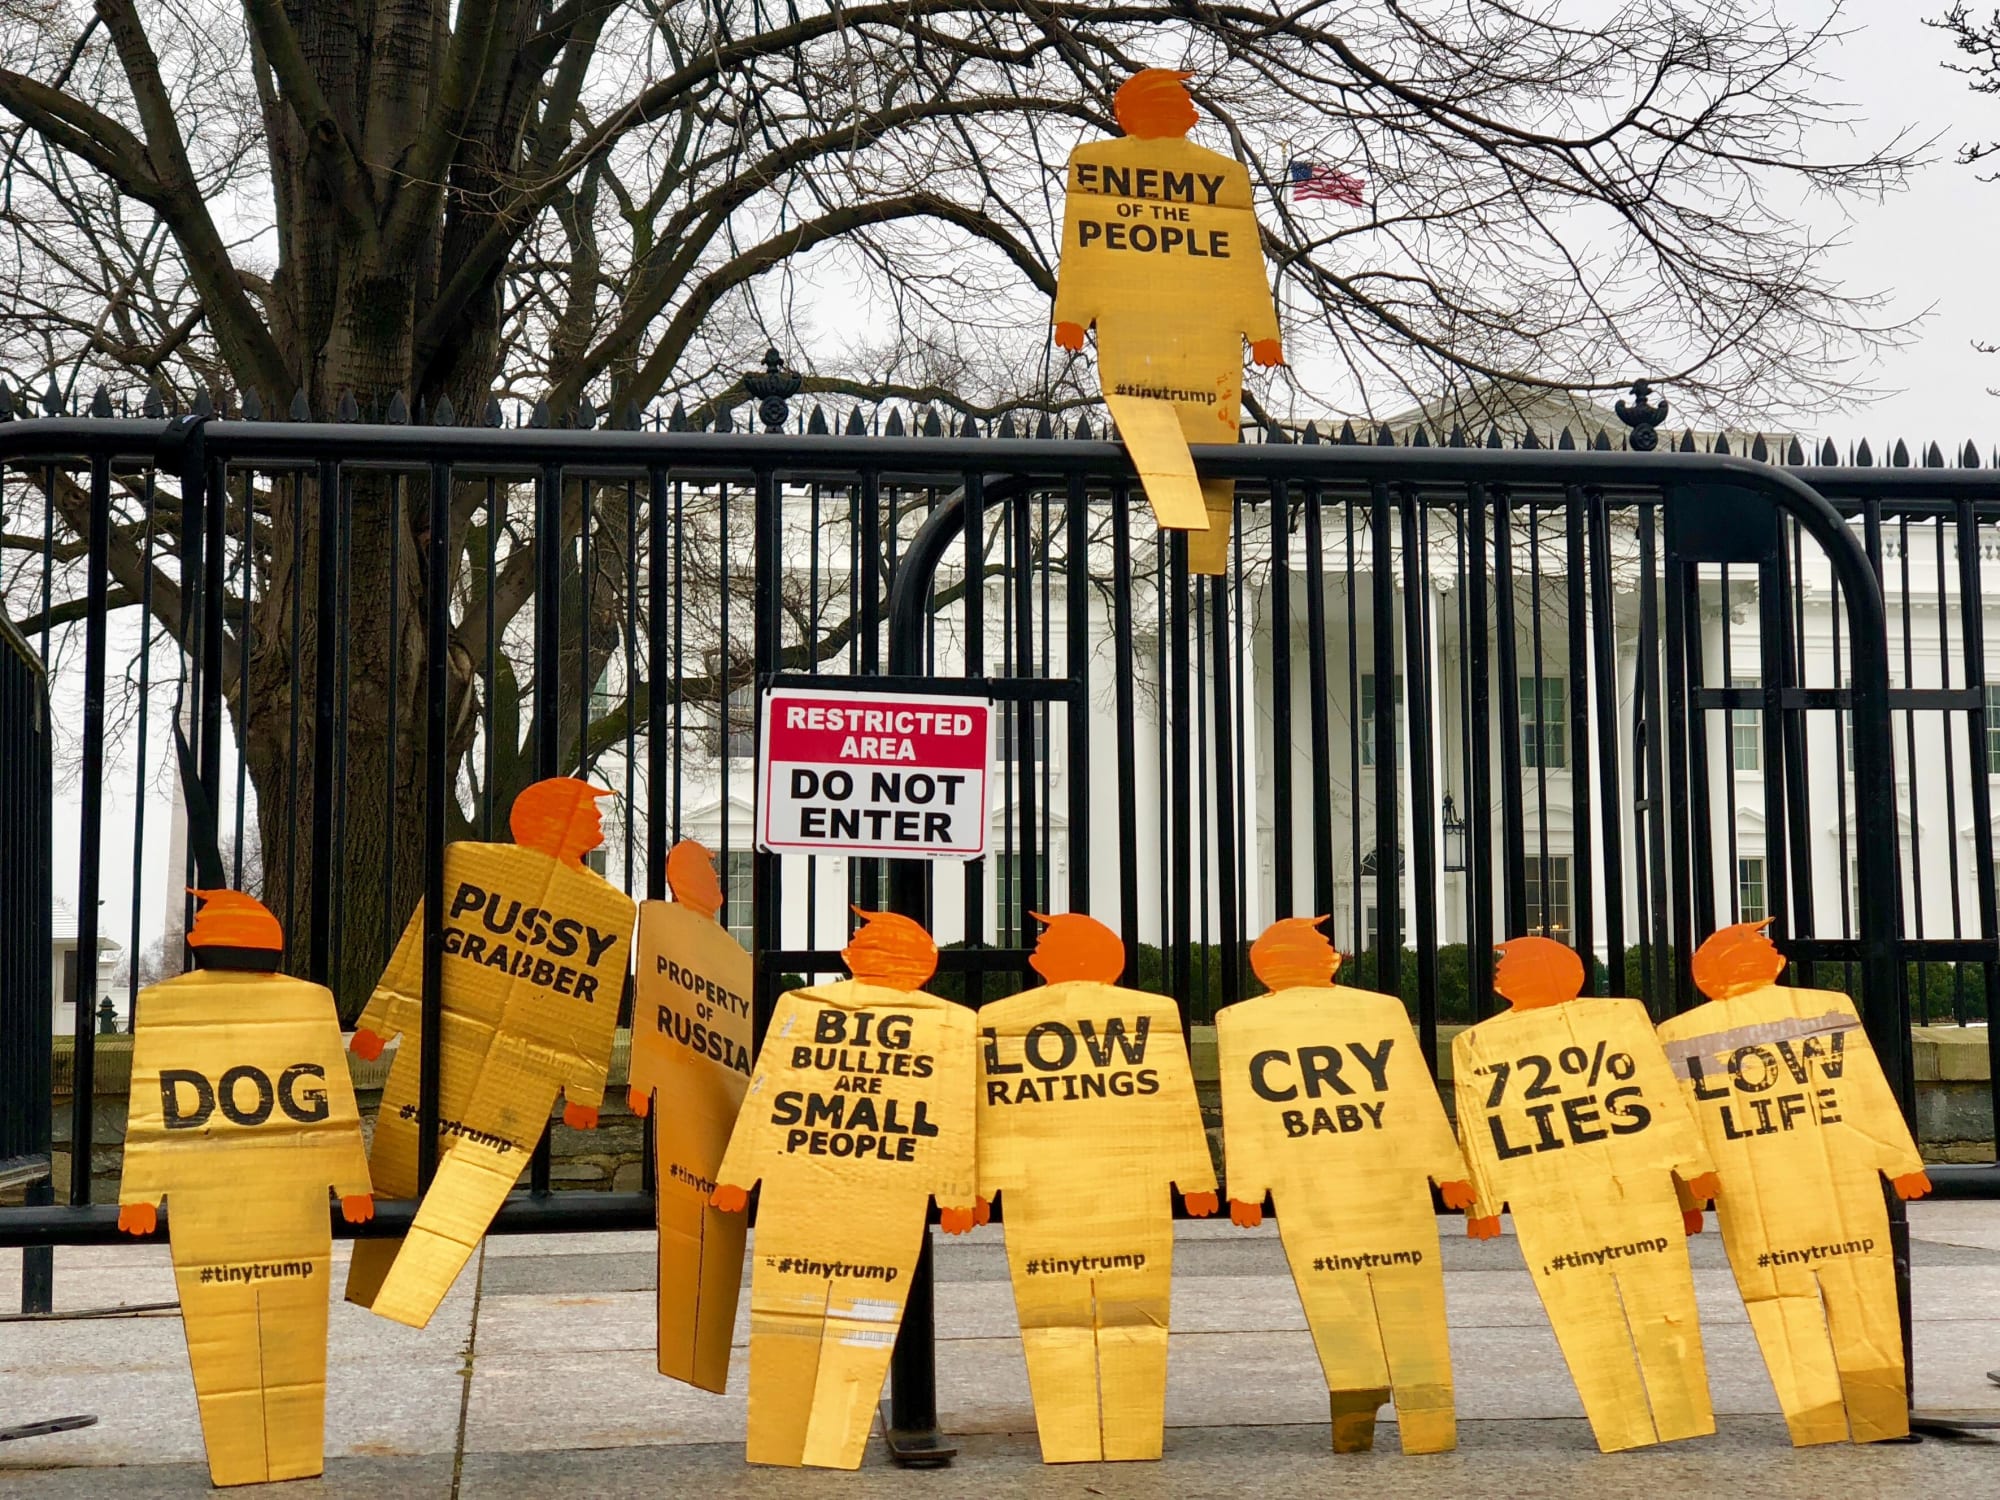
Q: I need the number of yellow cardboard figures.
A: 9